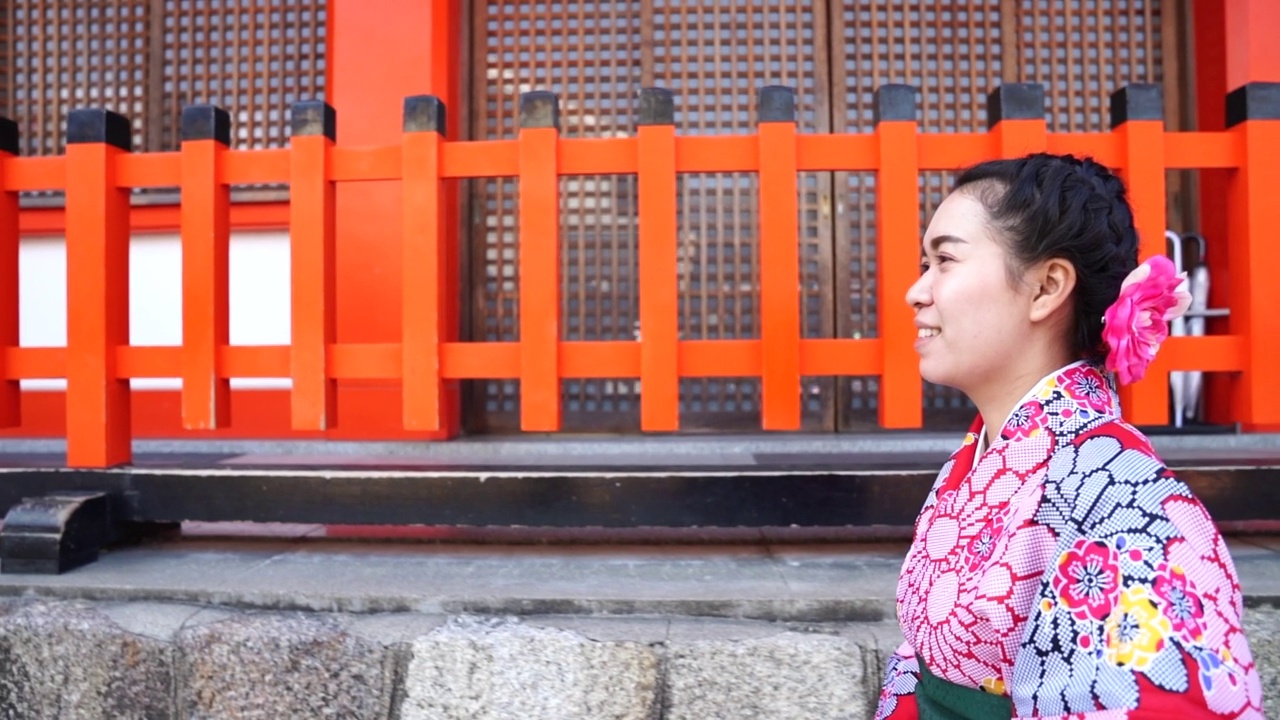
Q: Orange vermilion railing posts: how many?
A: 12